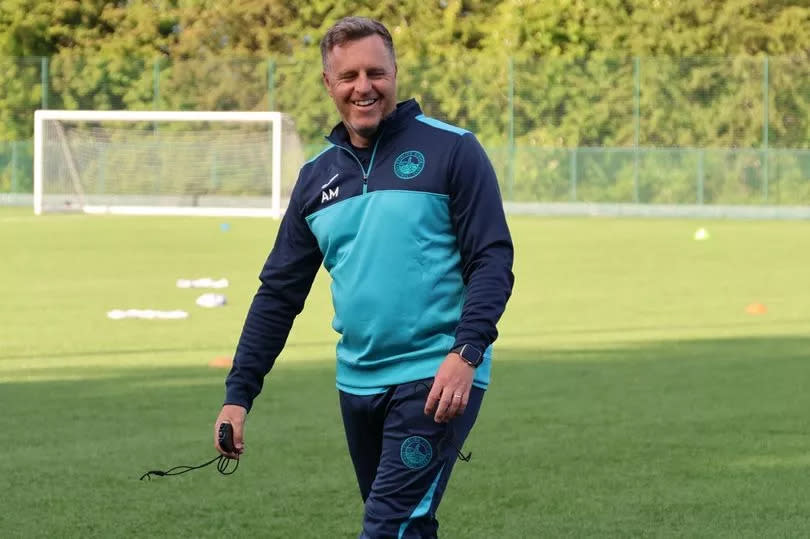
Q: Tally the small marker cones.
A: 4